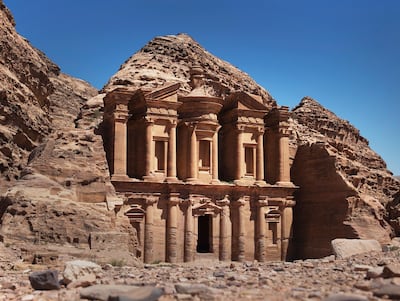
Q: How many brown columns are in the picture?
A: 15